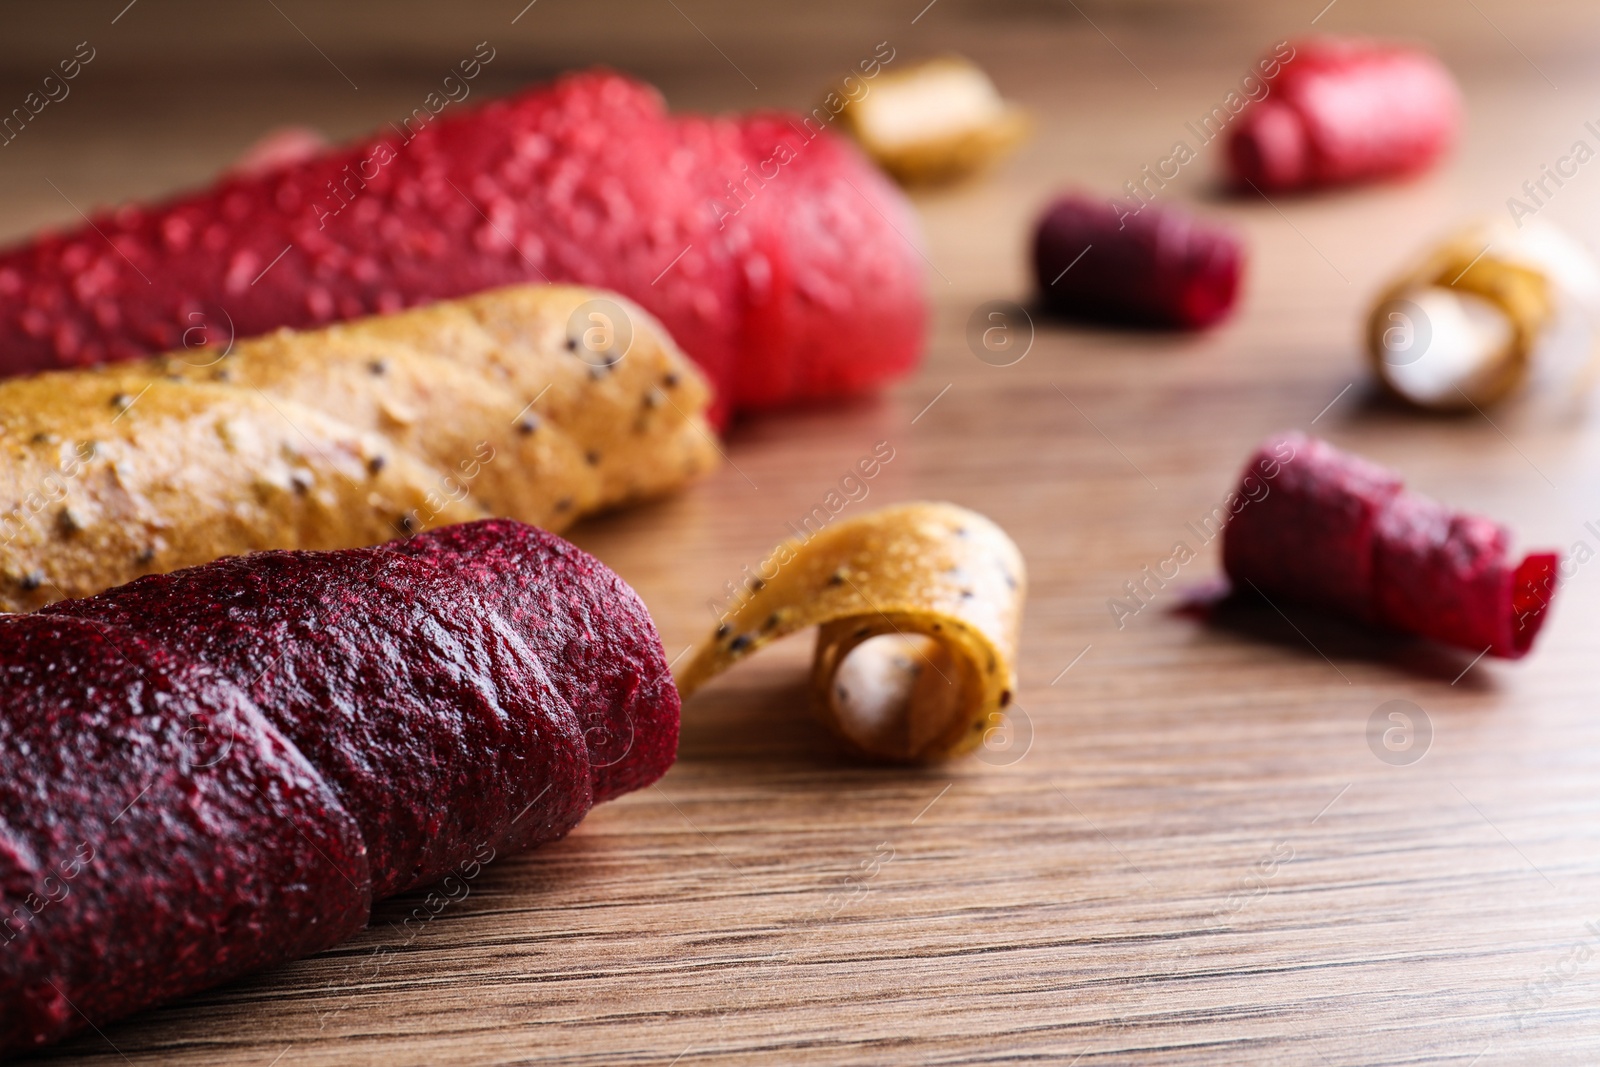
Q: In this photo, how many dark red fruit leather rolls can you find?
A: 3